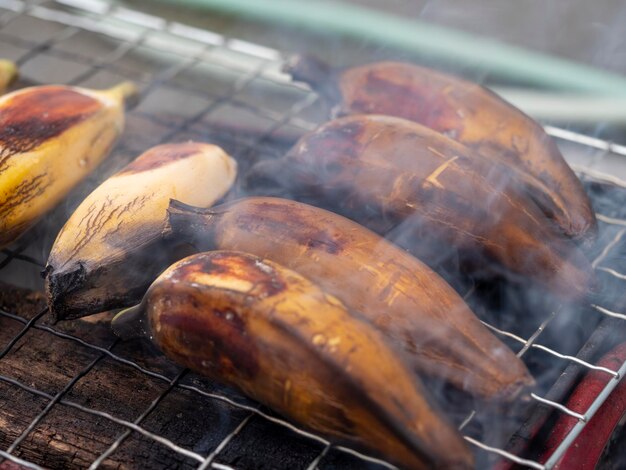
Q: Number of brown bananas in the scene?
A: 4